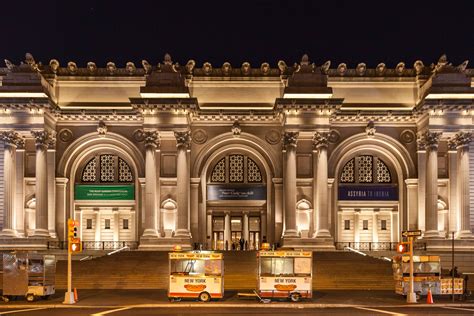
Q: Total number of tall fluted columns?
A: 8